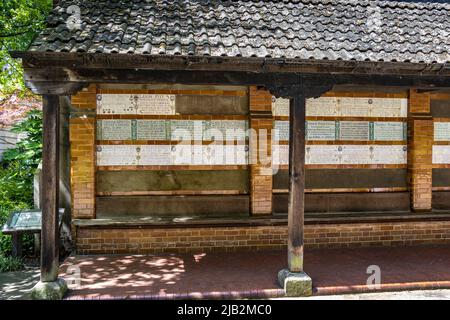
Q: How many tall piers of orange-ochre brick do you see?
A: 3